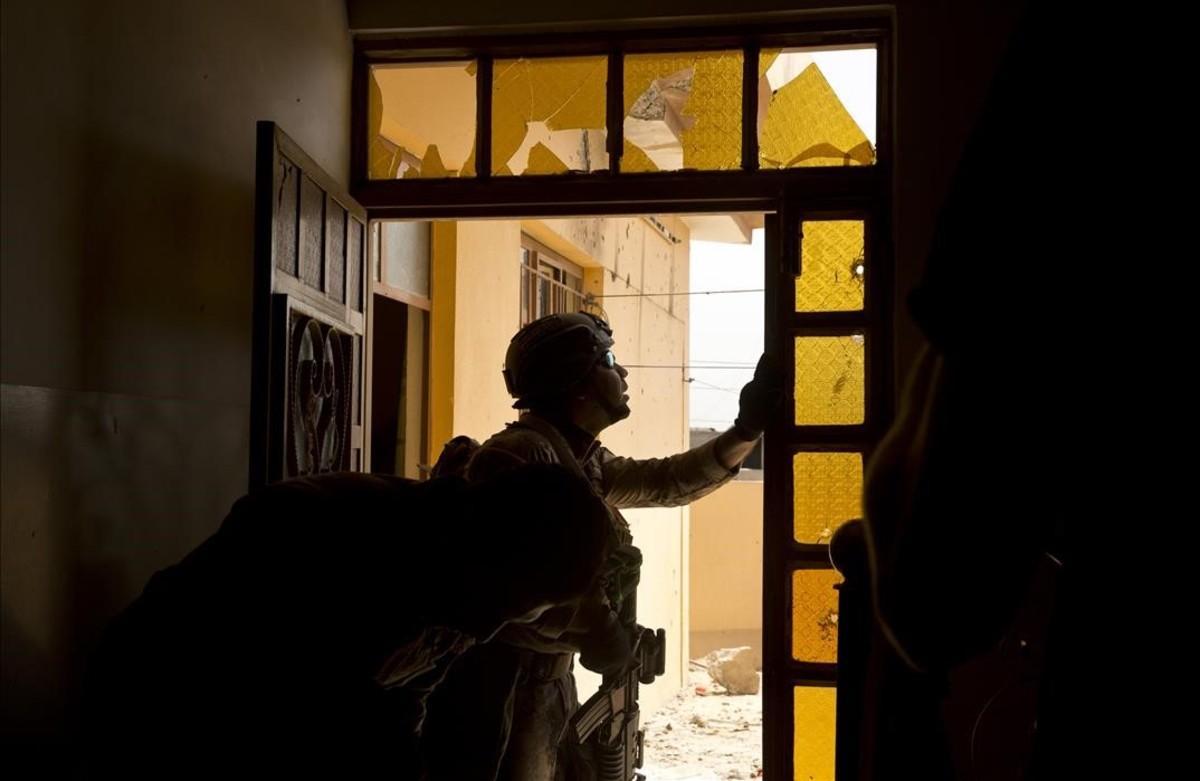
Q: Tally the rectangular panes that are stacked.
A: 5